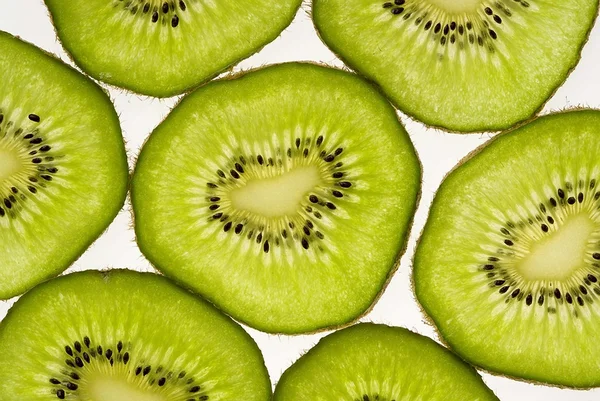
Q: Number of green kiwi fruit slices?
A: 7